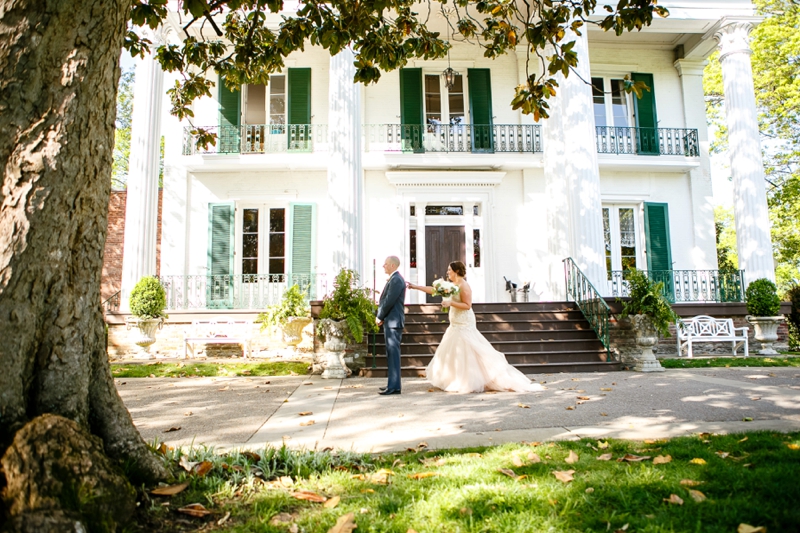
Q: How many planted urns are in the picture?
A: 5